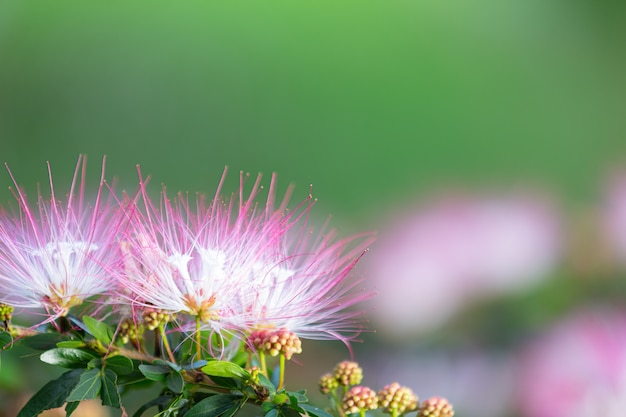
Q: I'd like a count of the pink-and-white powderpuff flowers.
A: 3